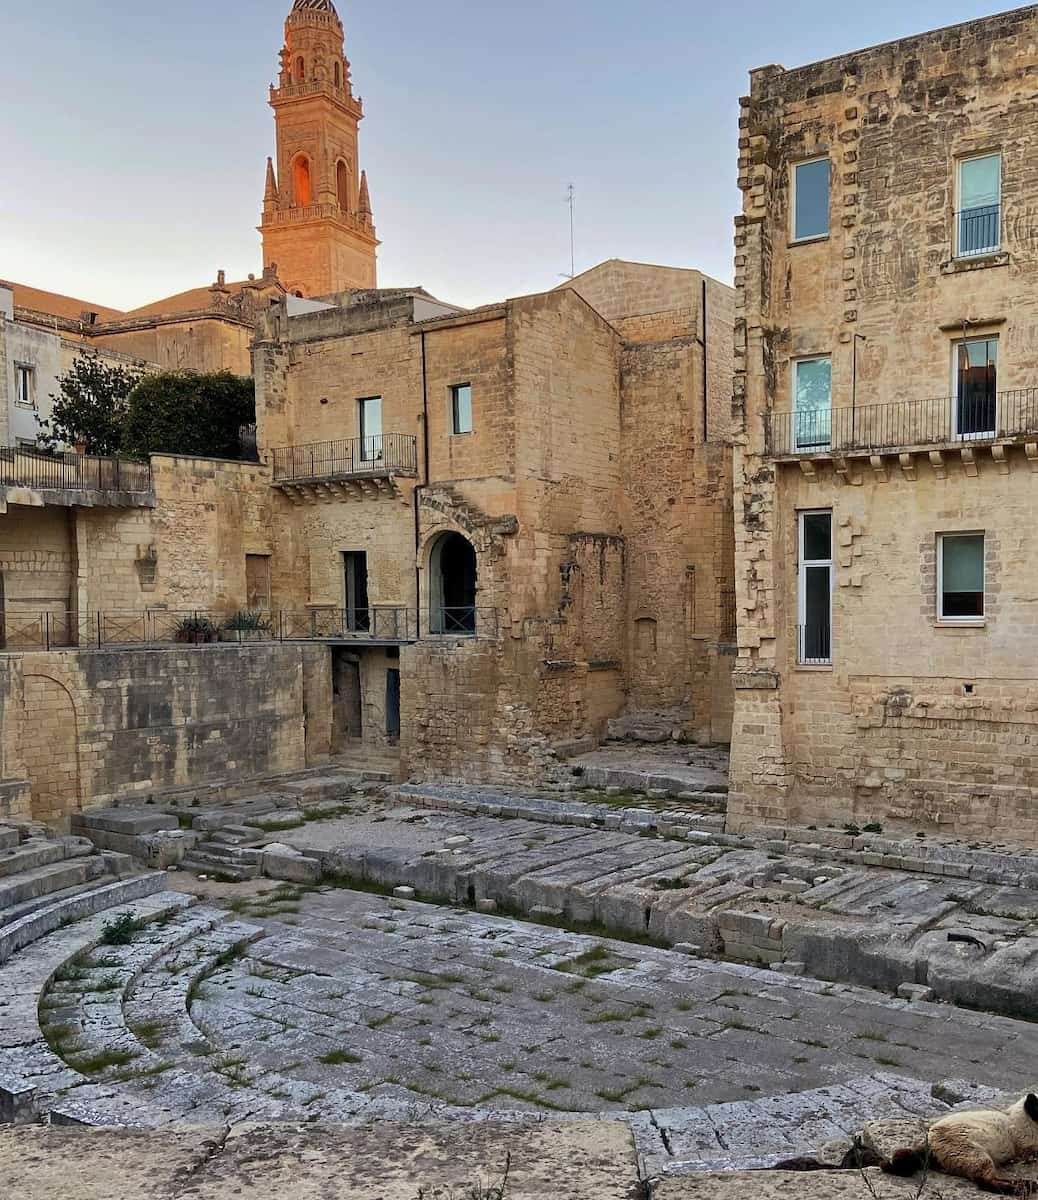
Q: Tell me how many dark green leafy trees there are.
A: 2